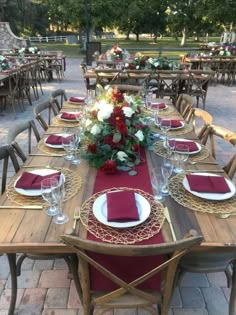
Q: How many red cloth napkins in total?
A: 9